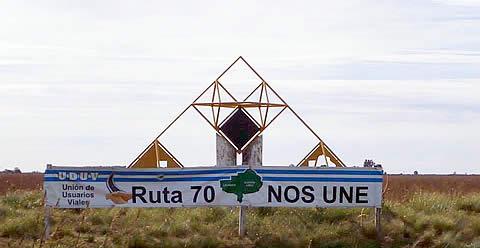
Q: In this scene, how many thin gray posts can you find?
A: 3